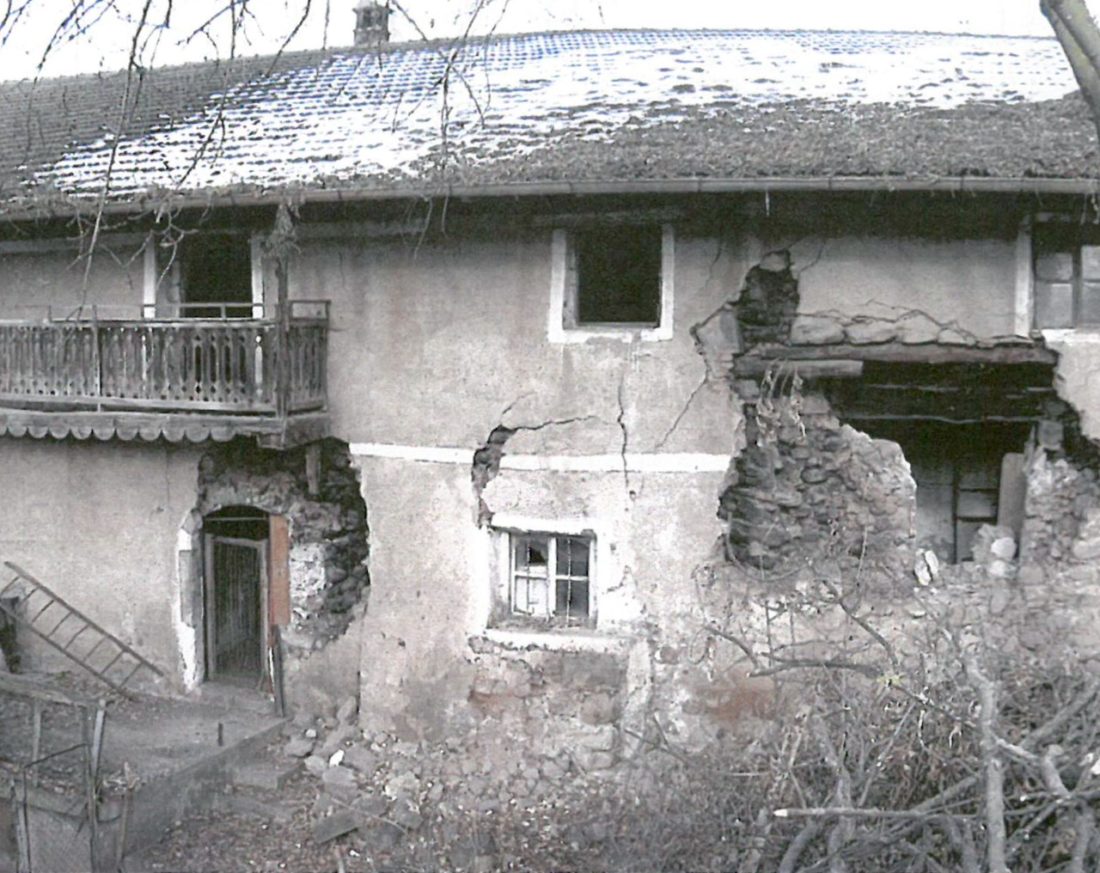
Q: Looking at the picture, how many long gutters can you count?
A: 1